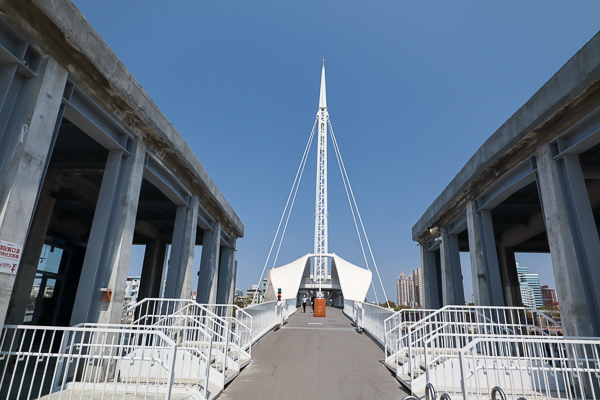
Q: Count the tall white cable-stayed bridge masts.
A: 1